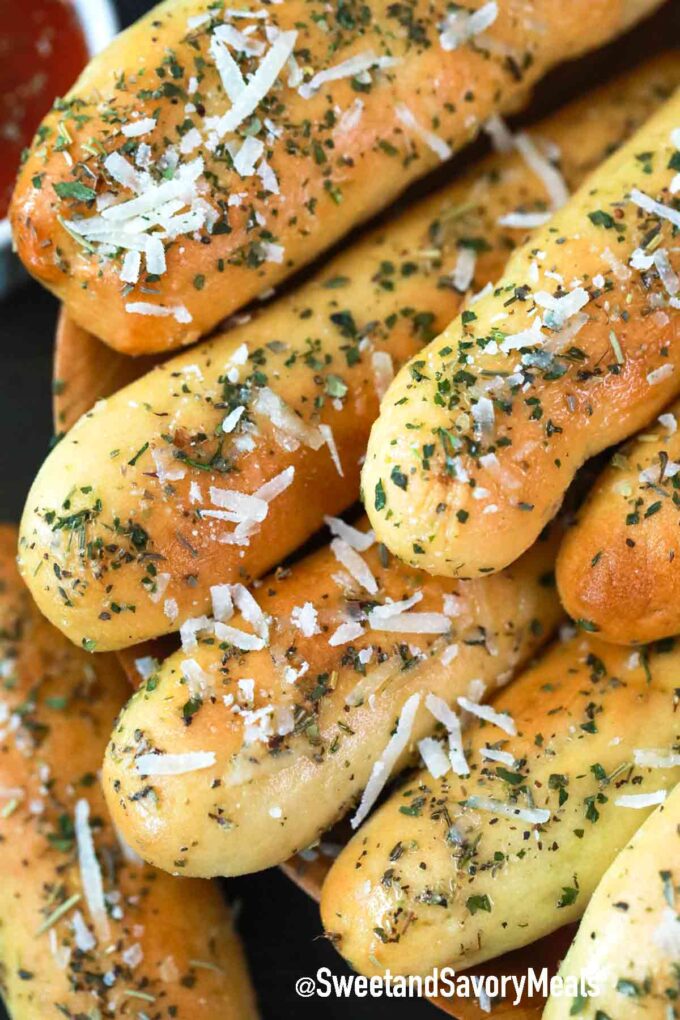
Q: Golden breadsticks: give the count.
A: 8